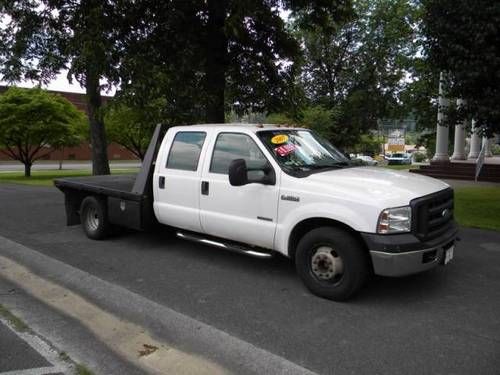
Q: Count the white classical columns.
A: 4